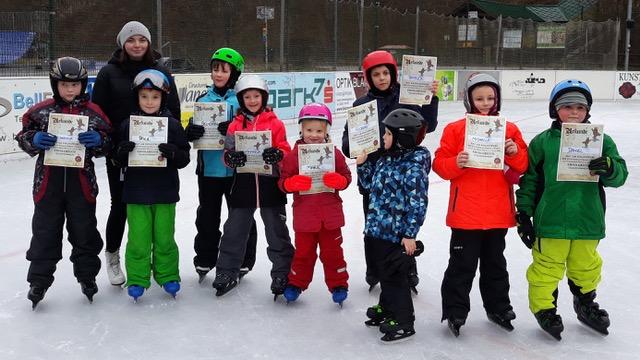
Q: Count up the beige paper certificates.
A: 9